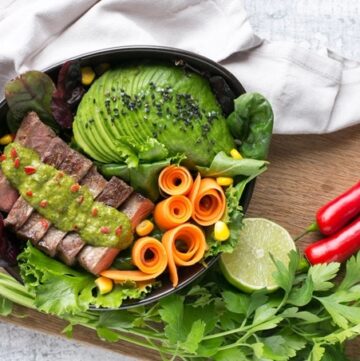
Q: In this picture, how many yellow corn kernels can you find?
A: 7